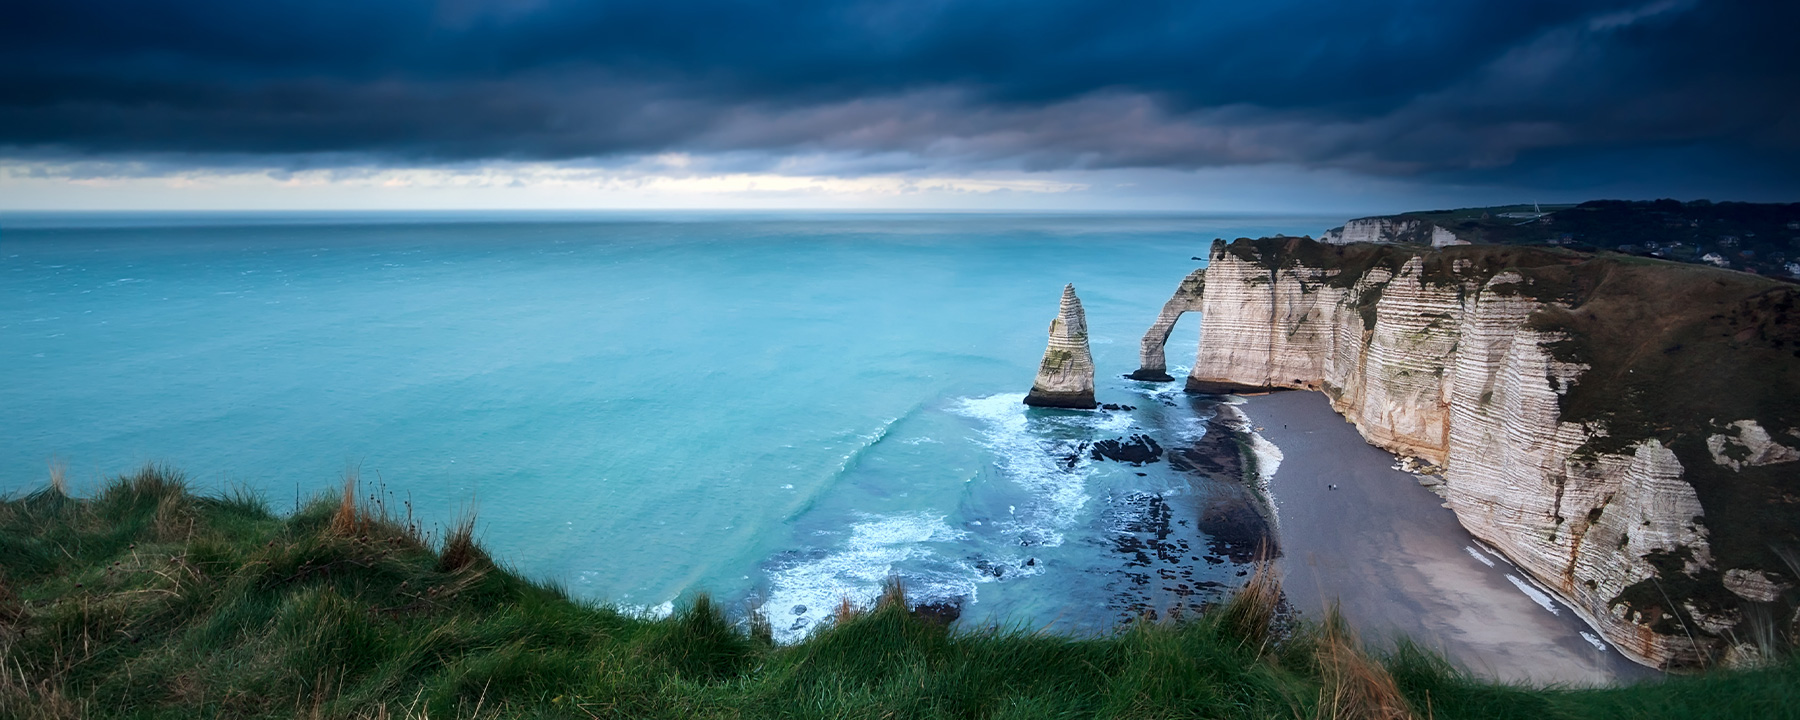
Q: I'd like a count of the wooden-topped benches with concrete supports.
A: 0